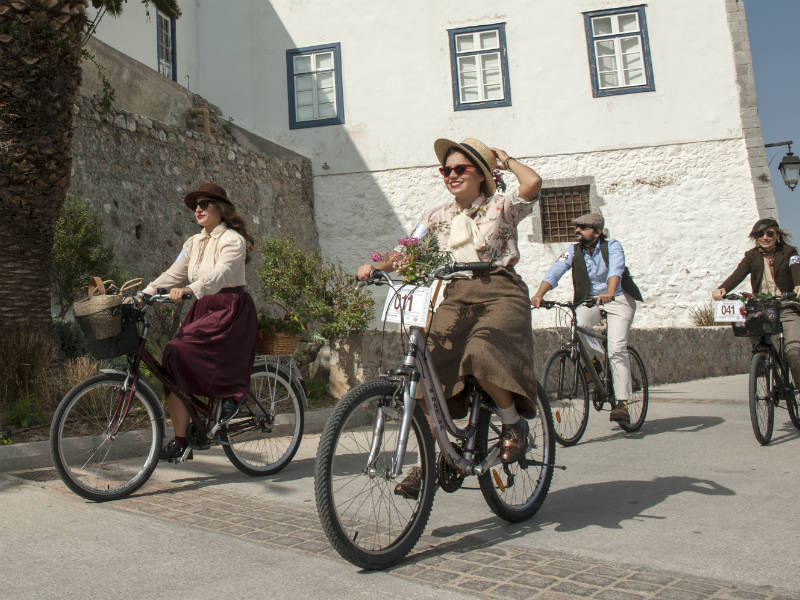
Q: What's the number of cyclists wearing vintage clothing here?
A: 4